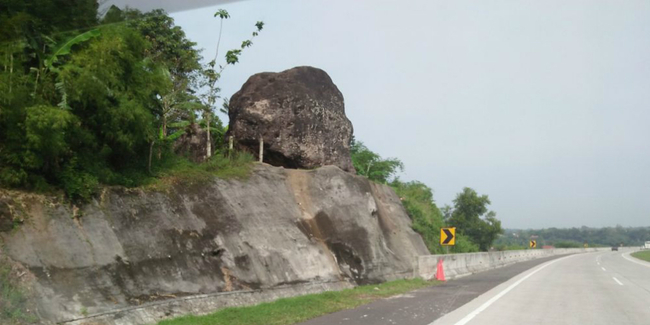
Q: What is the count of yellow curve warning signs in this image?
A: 2